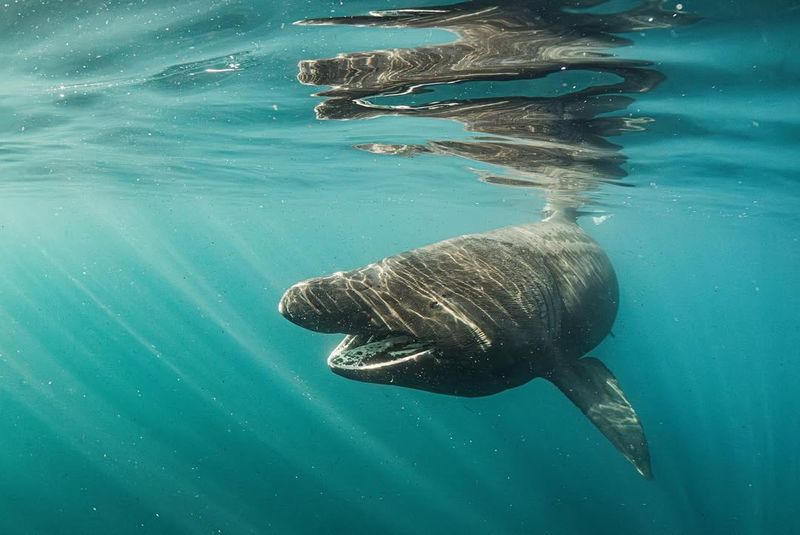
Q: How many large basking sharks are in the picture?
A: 1